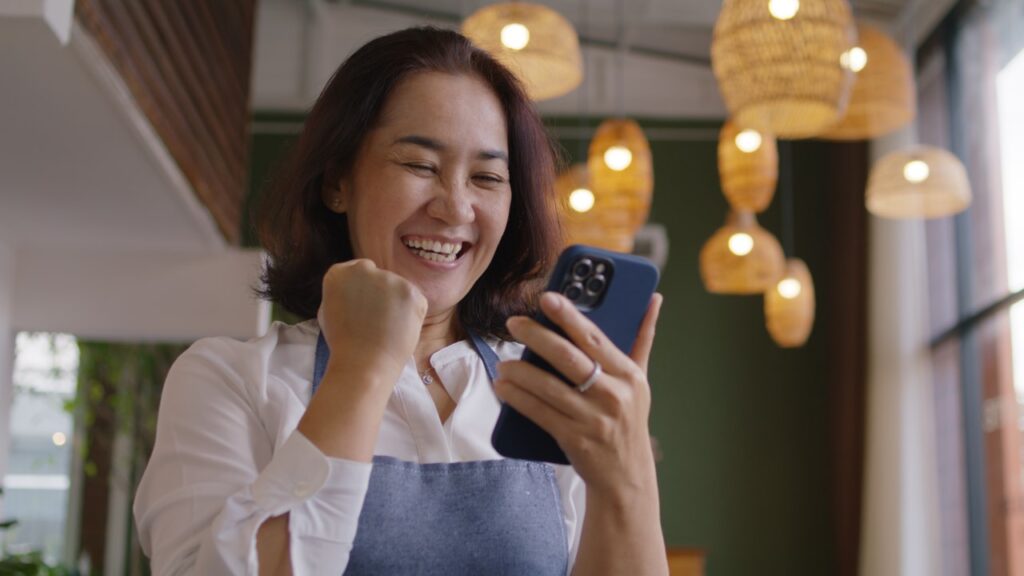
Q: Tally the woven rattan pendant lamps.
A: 9